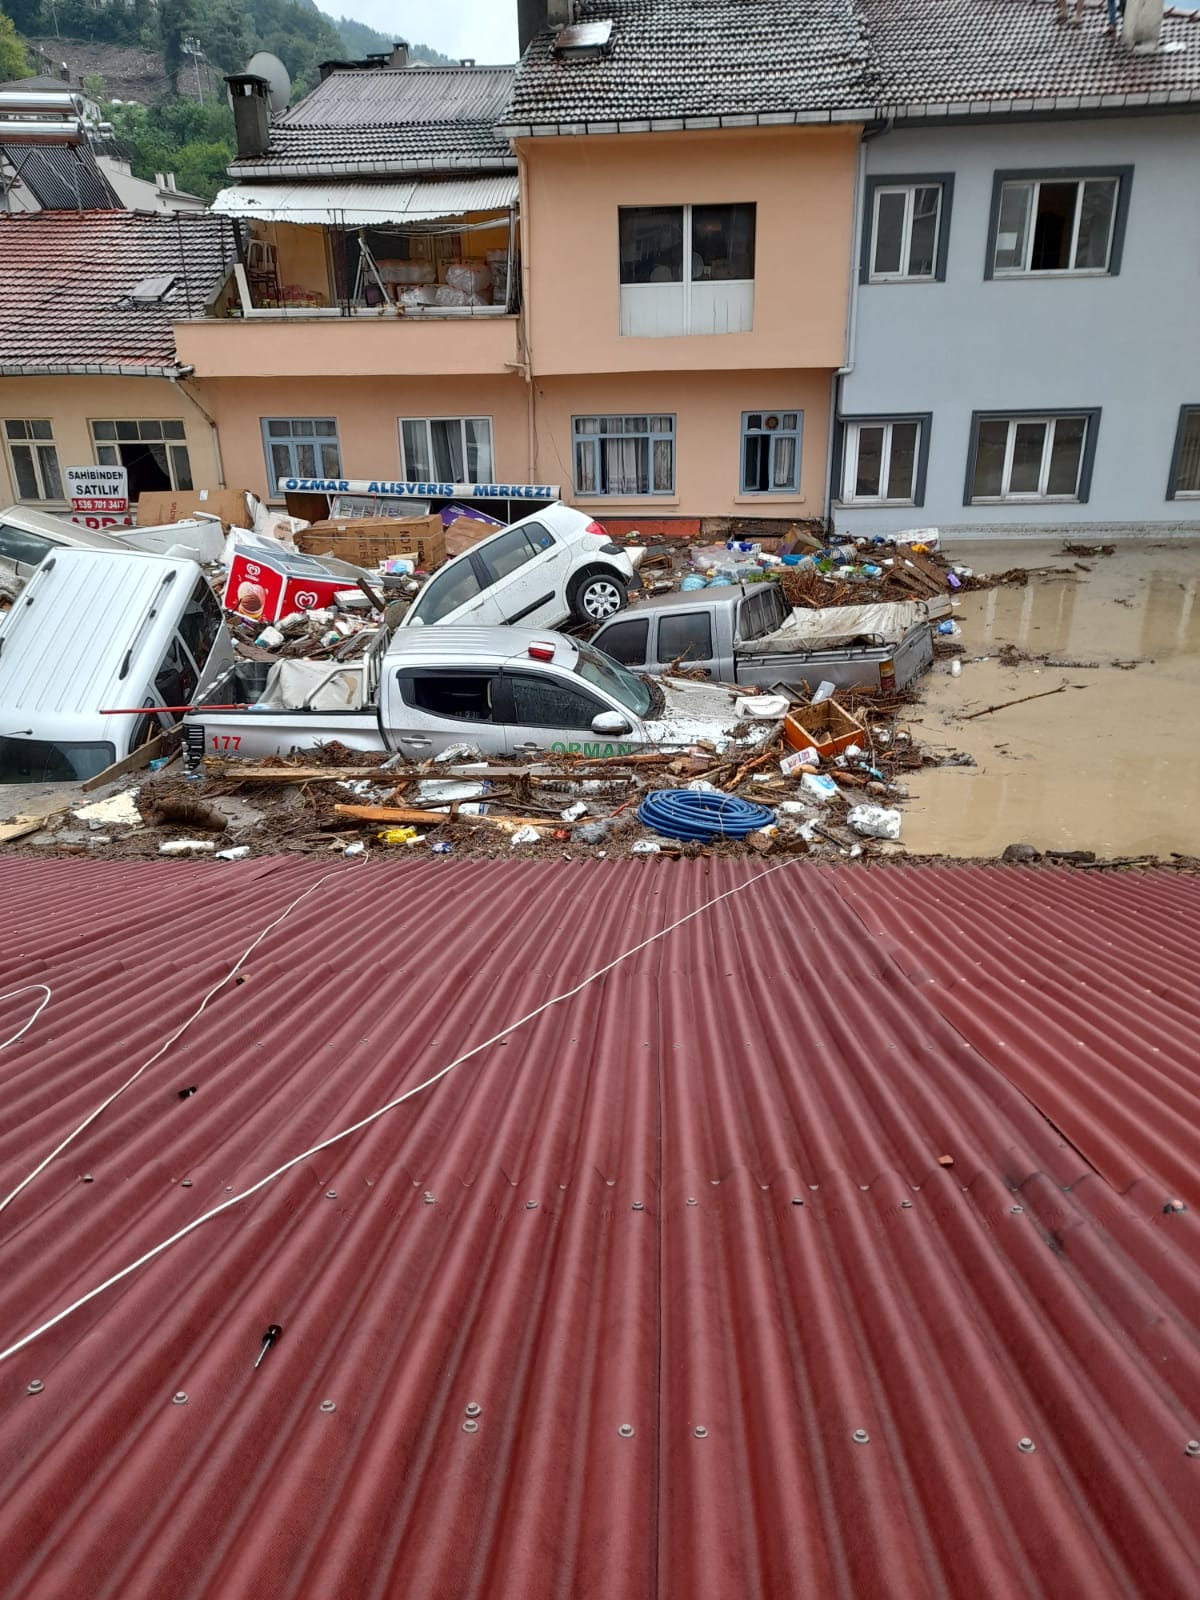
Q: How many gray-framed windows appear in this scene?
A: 5